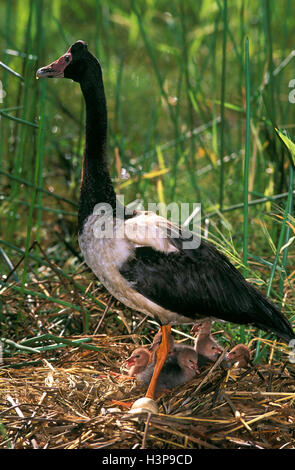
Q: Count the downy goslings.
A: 6